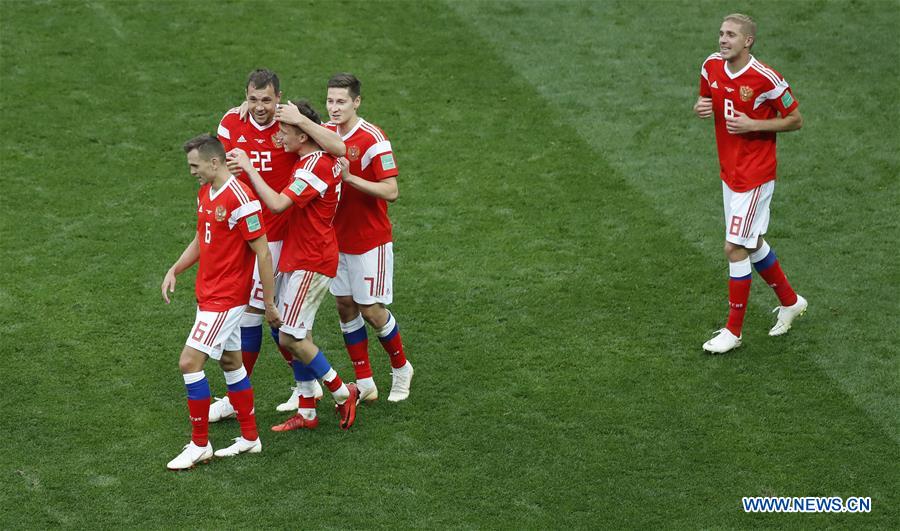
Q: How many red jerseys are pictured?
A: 5